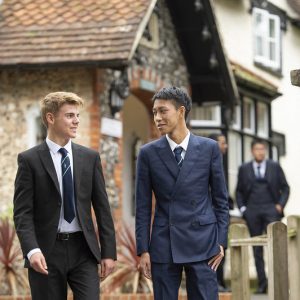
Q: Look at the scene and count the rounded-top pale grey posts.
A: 3